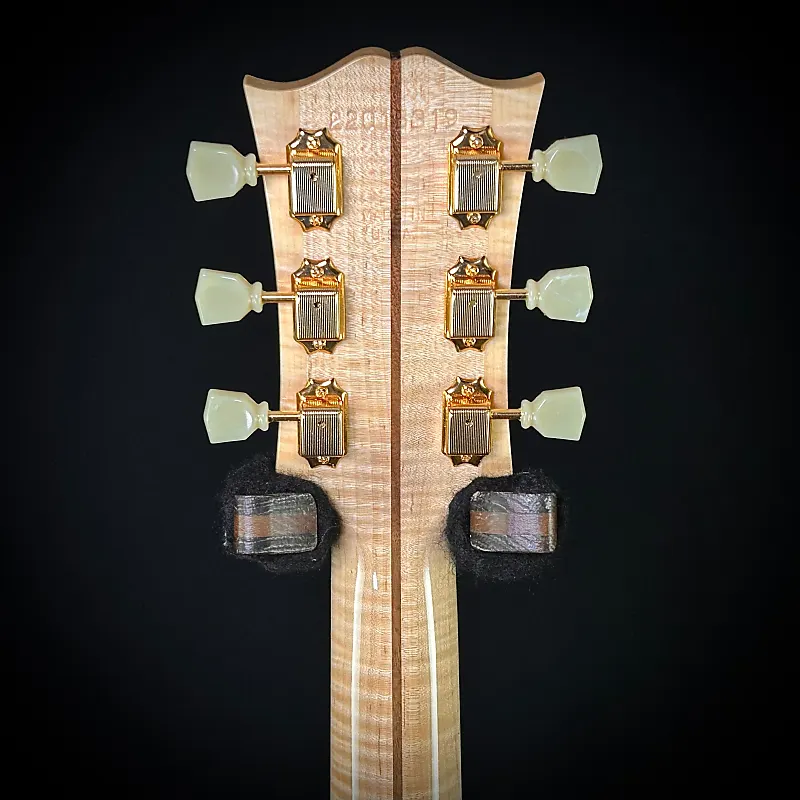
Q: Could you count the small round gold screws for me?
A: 12